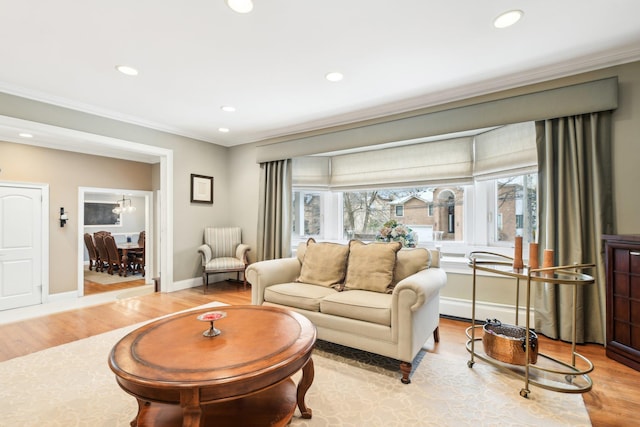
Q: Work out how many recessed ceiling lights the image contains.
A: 7